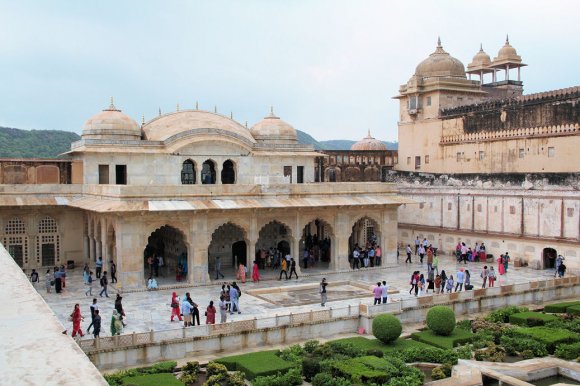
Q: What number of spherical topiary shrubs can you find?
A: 2